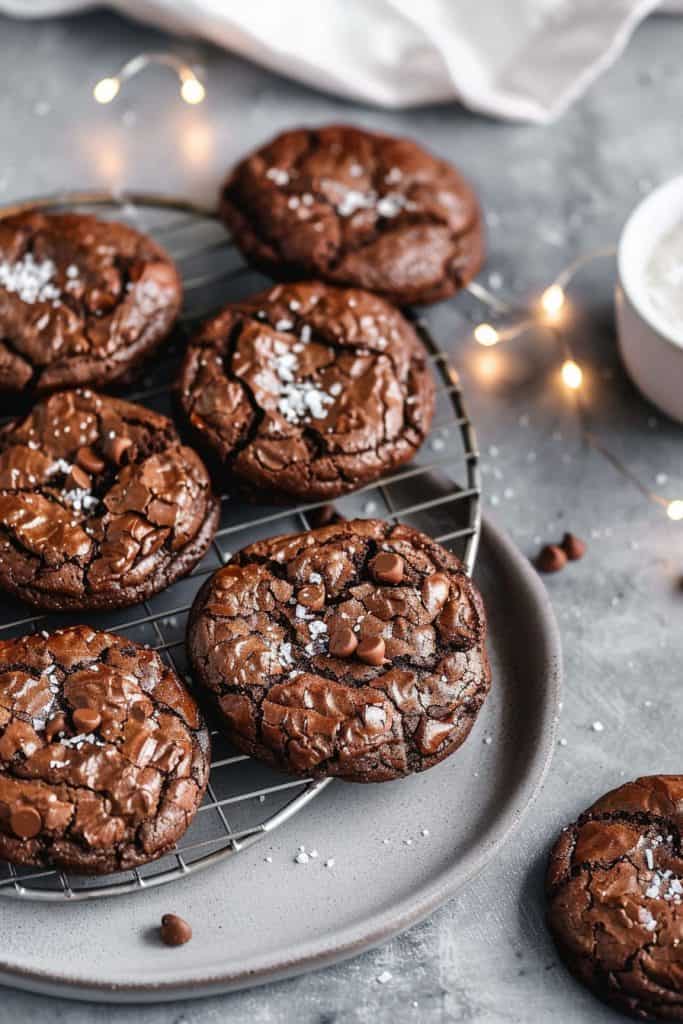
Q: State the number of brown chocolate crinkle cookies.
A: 7